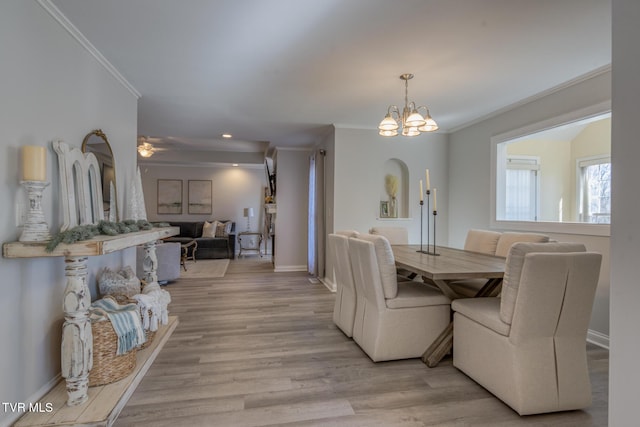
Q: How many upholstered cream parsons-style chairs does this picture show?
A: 6